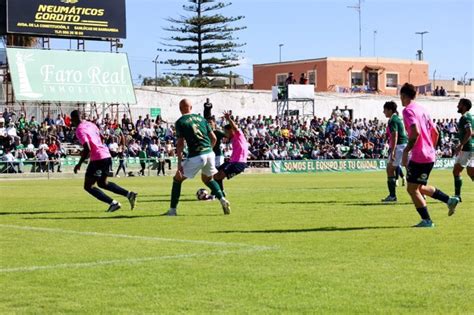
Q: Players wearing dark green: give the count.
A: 4